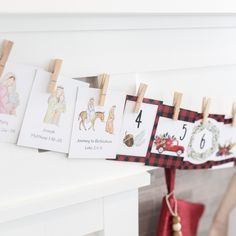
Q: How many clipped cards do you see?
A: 7